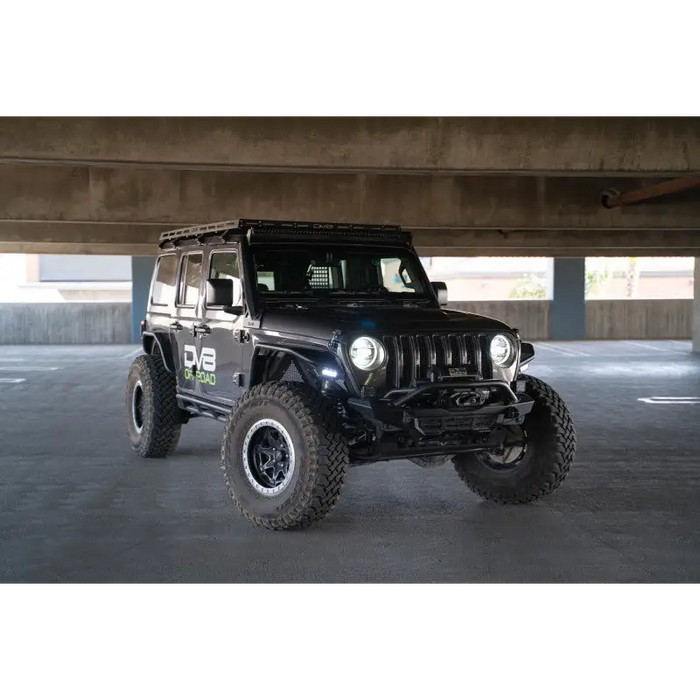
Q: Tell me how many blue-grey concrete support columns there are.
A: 2